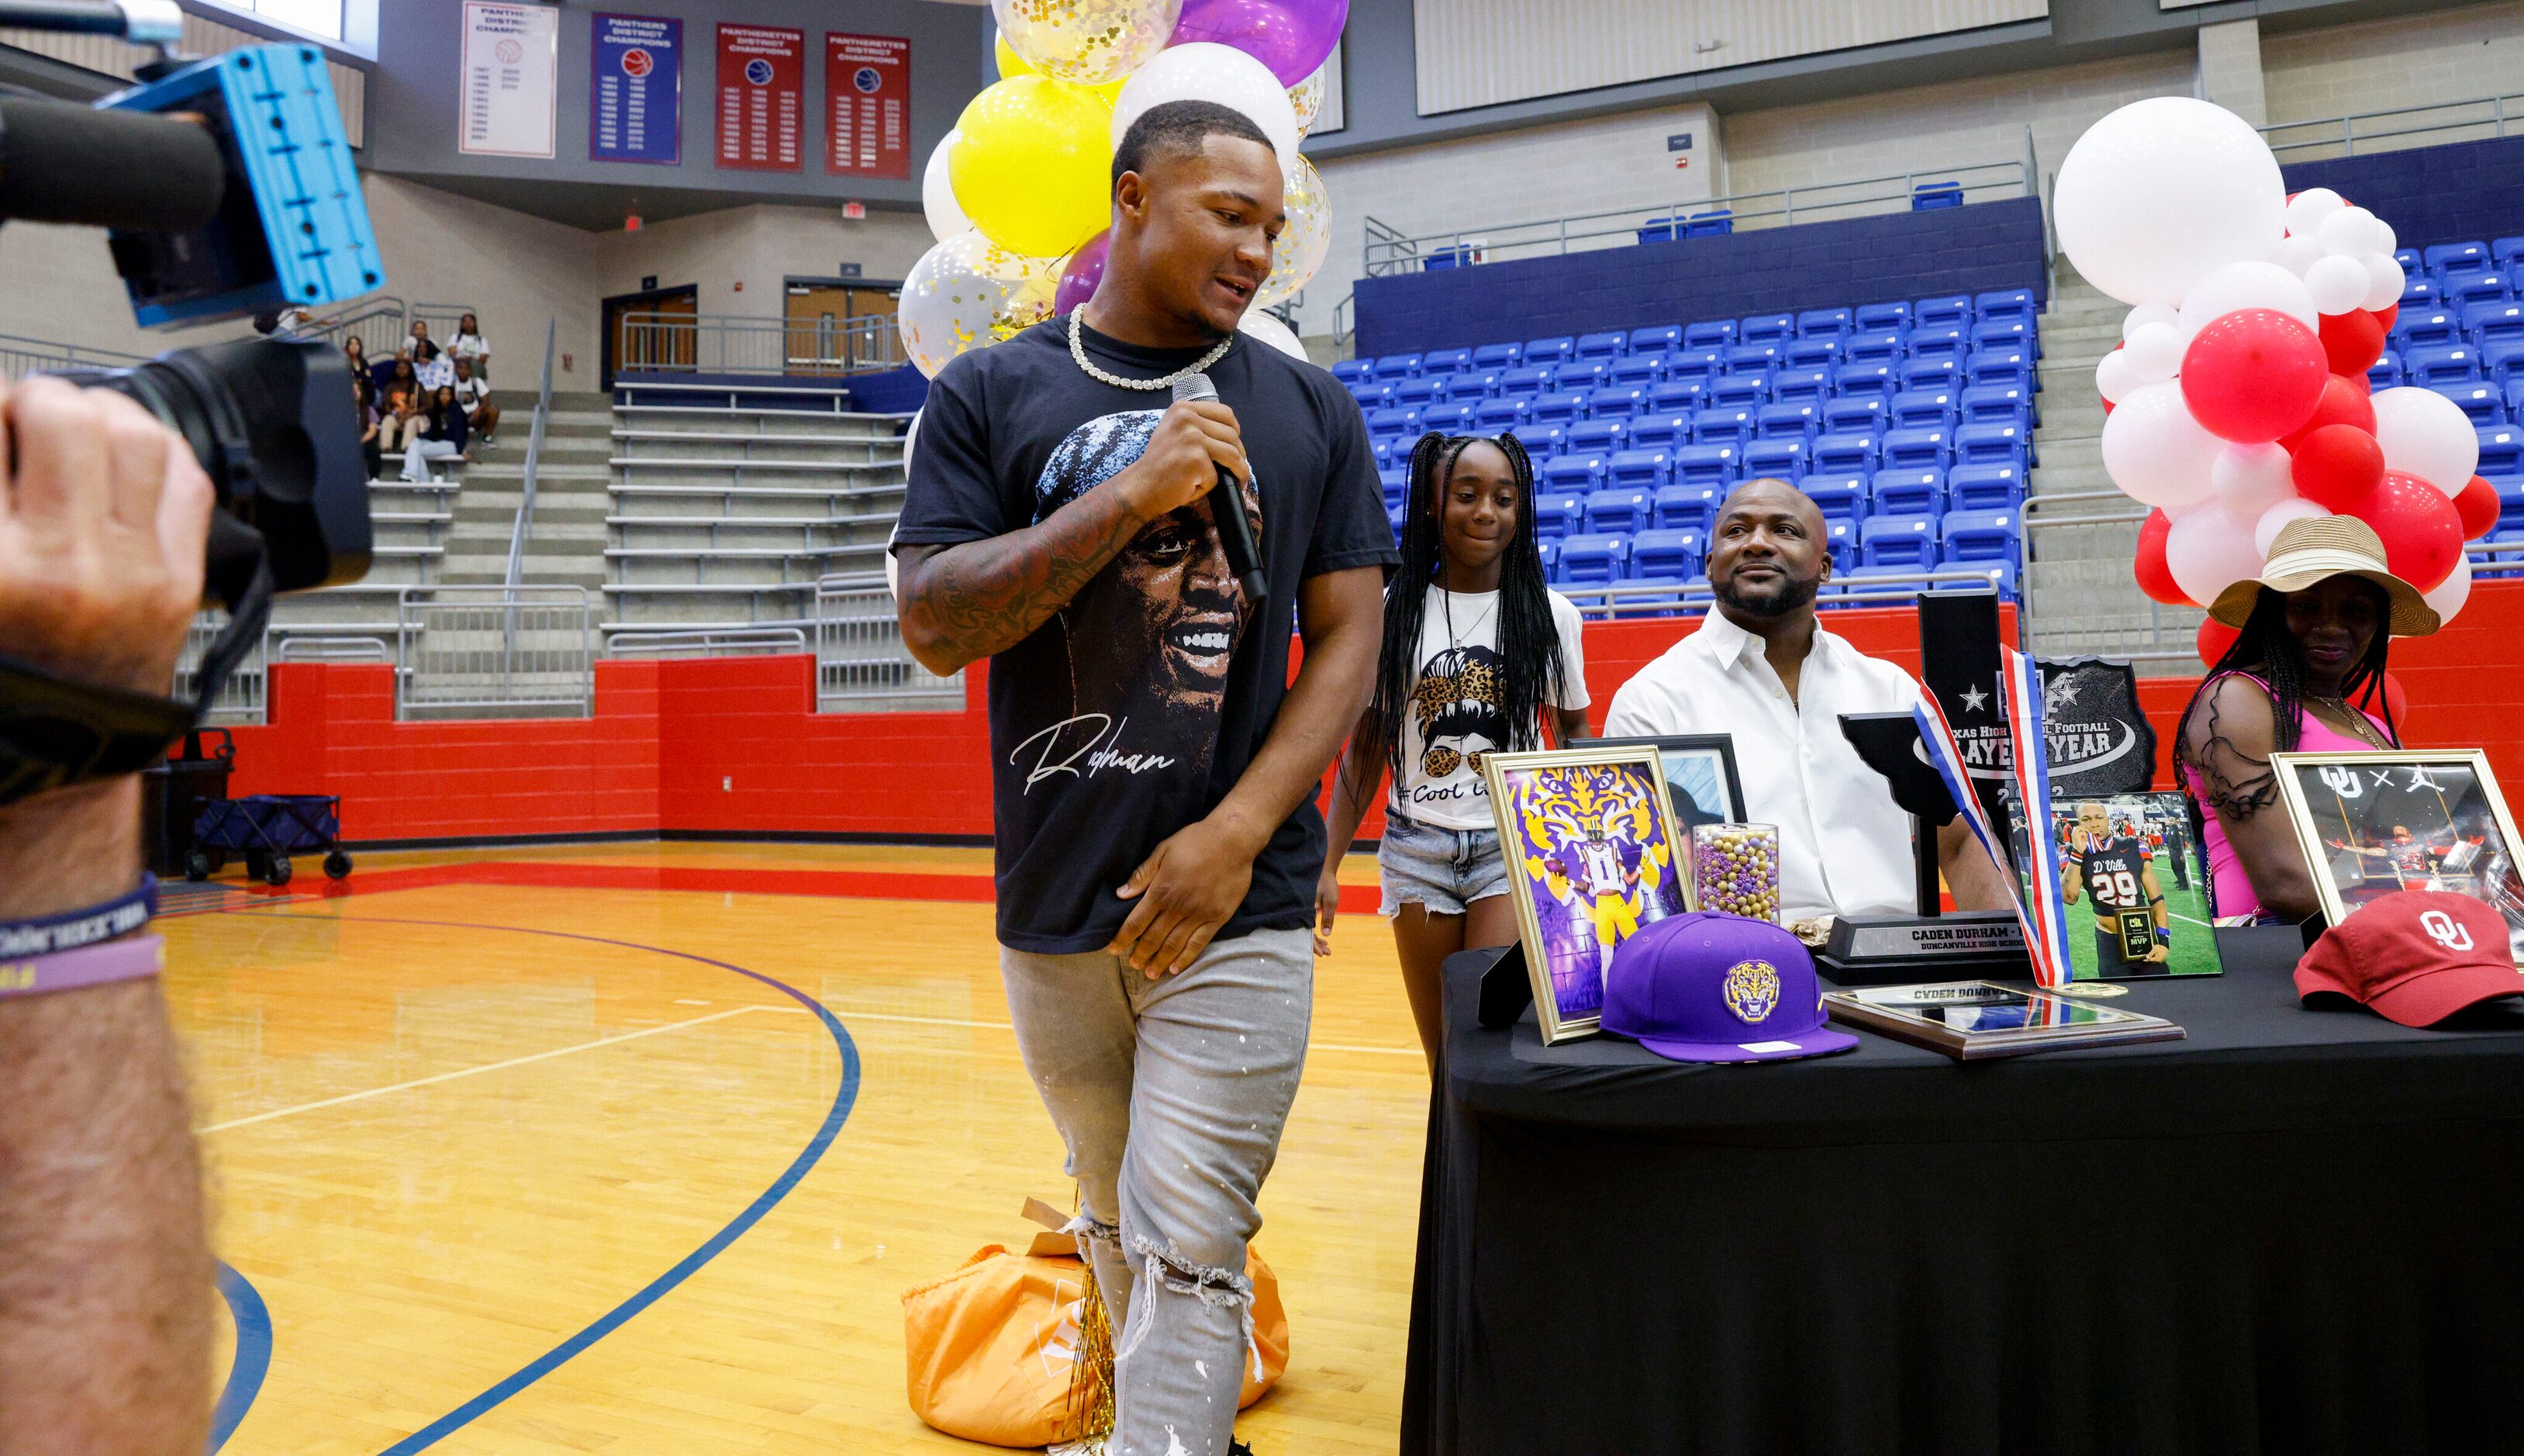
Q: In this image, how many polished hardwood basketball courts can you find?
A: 1